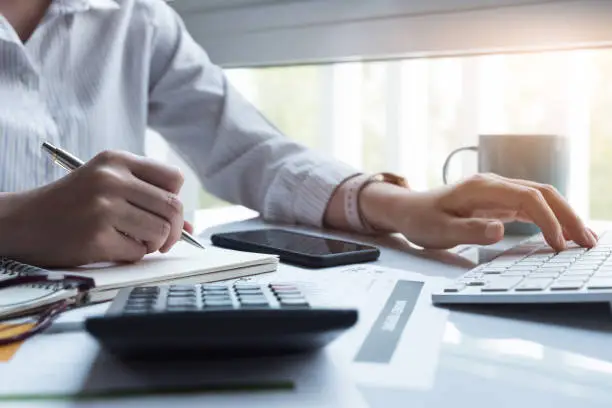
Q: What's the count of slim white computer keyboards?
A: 1